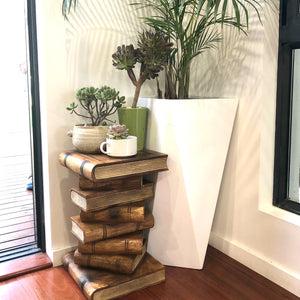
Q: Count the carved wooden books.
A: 8